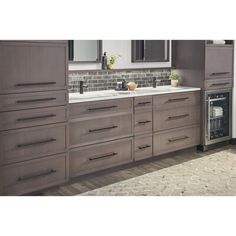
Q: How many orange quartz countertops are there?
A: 0